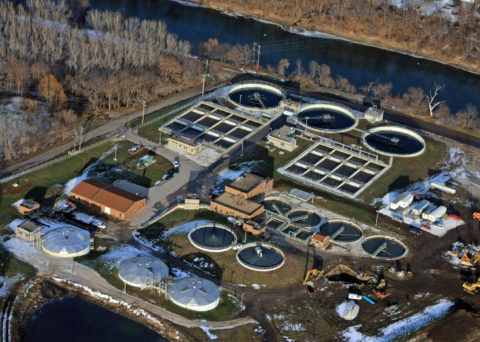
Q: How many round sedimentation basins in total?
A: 9